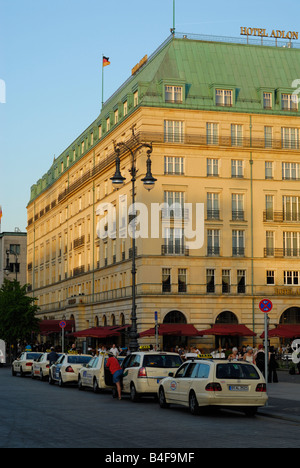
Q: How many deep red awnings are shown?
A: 5